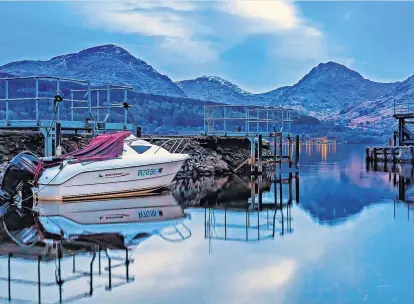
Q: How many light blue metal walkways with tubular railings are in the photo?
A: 2